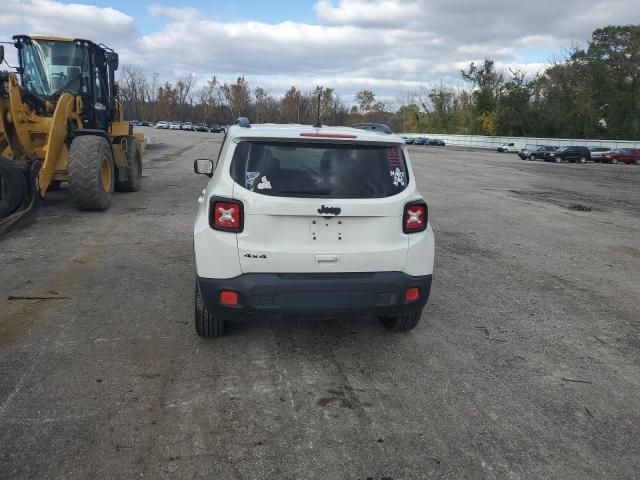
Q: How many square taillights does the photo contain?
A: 2